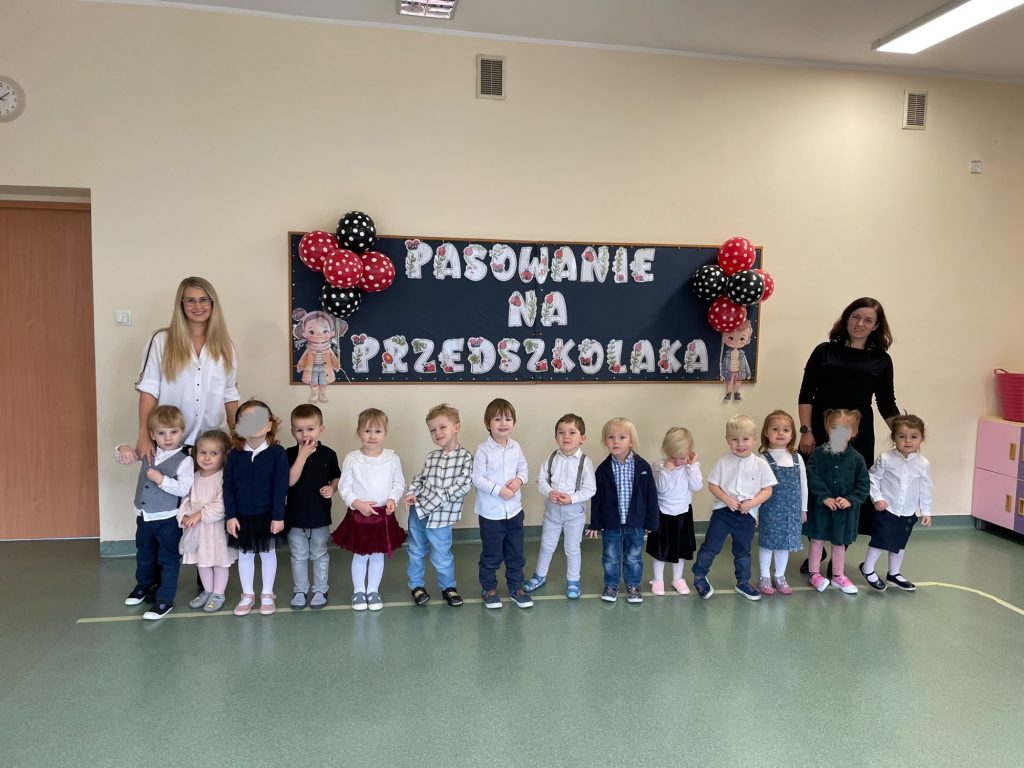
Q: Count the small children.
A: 14